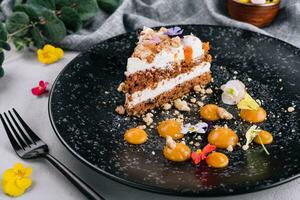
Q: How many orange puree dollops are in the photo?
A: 8